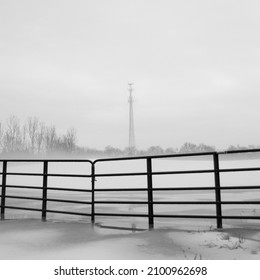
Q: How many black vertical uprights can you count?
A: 5